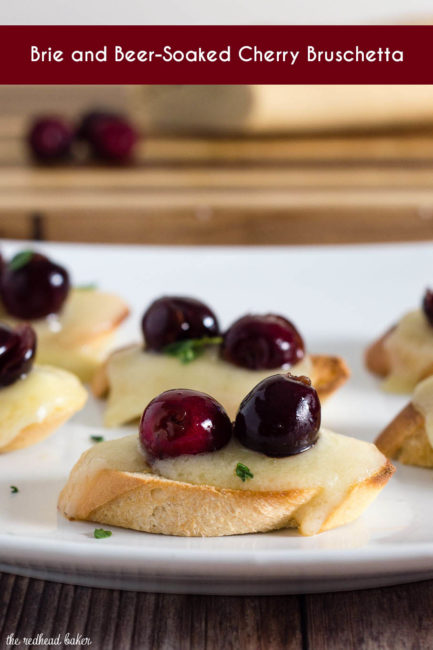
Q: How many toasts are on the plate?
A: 6